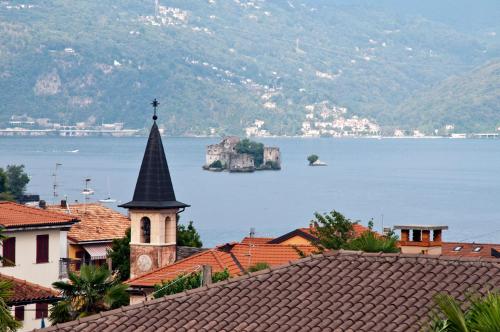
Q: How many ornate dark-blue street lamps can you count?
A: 0